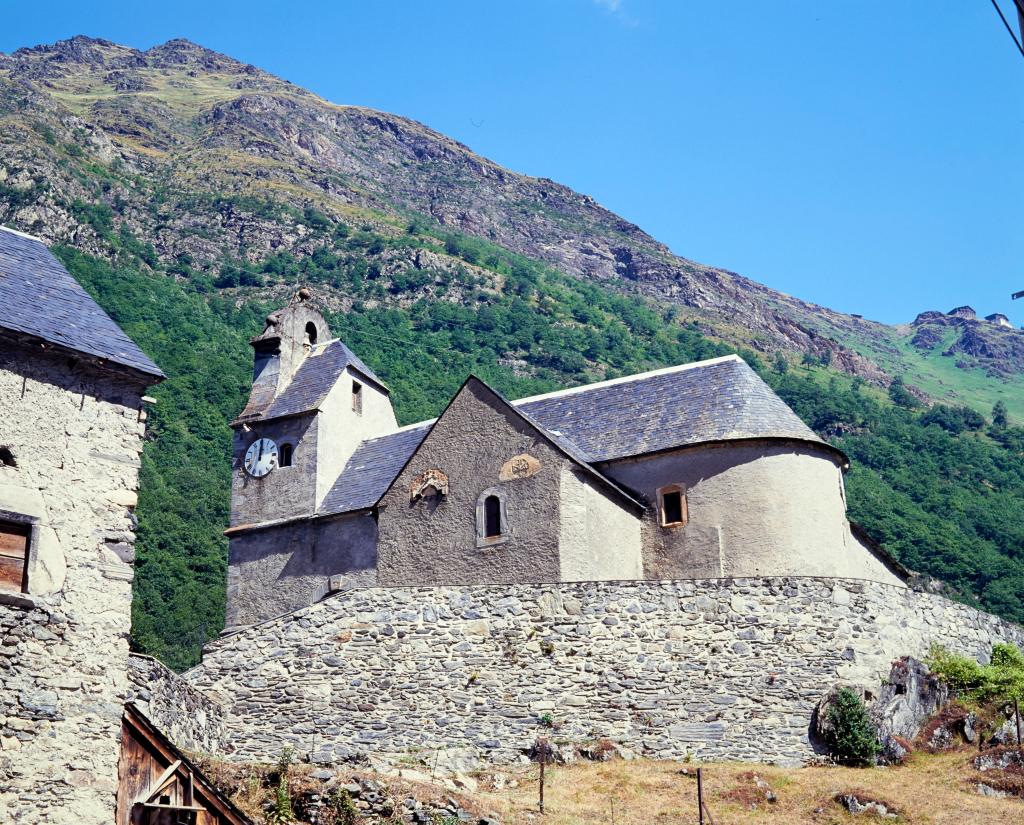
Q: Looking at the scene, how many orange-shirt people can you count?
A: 0